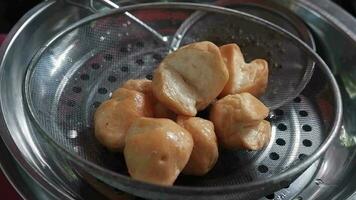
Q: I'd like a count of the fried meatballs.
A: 7